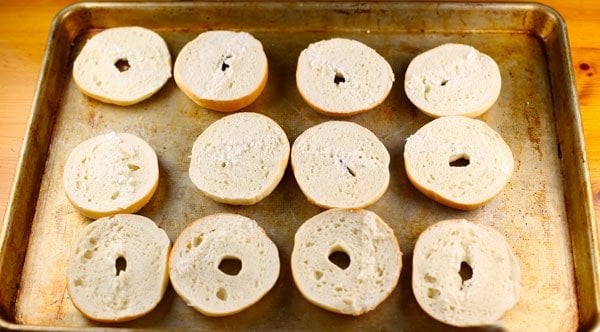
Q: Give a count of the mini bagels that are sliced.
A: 12